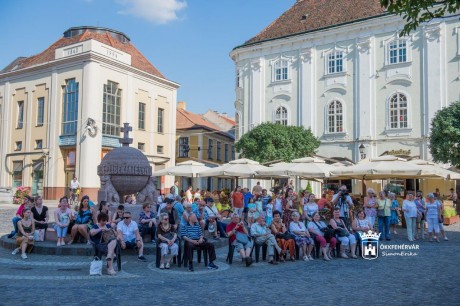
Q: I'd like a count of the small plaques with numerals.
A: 2